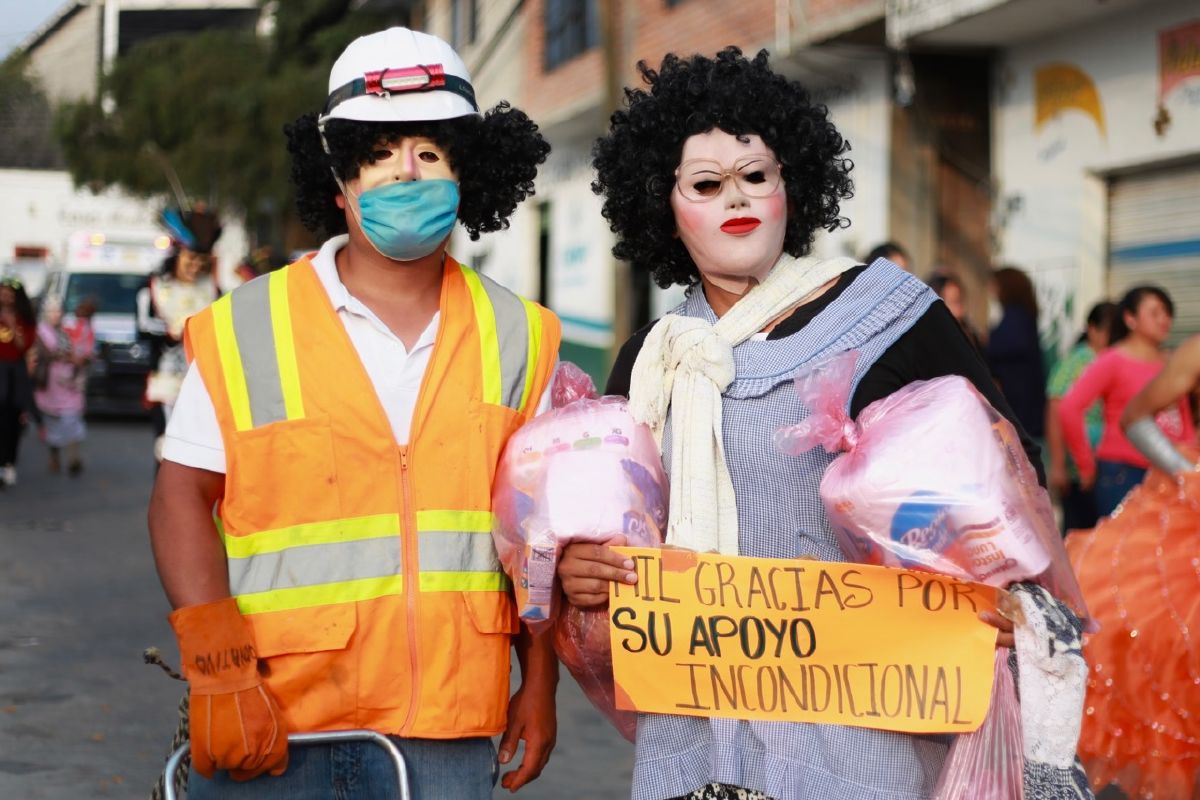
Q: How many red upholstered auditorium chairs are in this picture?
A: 0